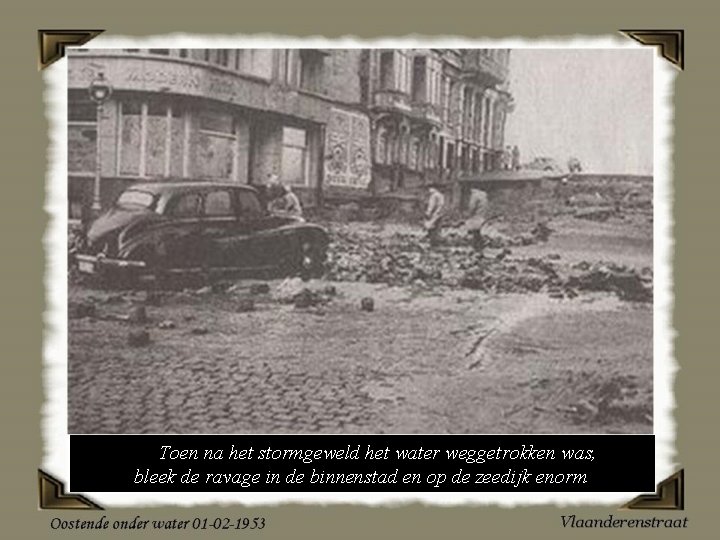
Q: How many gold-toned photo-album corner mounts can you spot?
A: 4